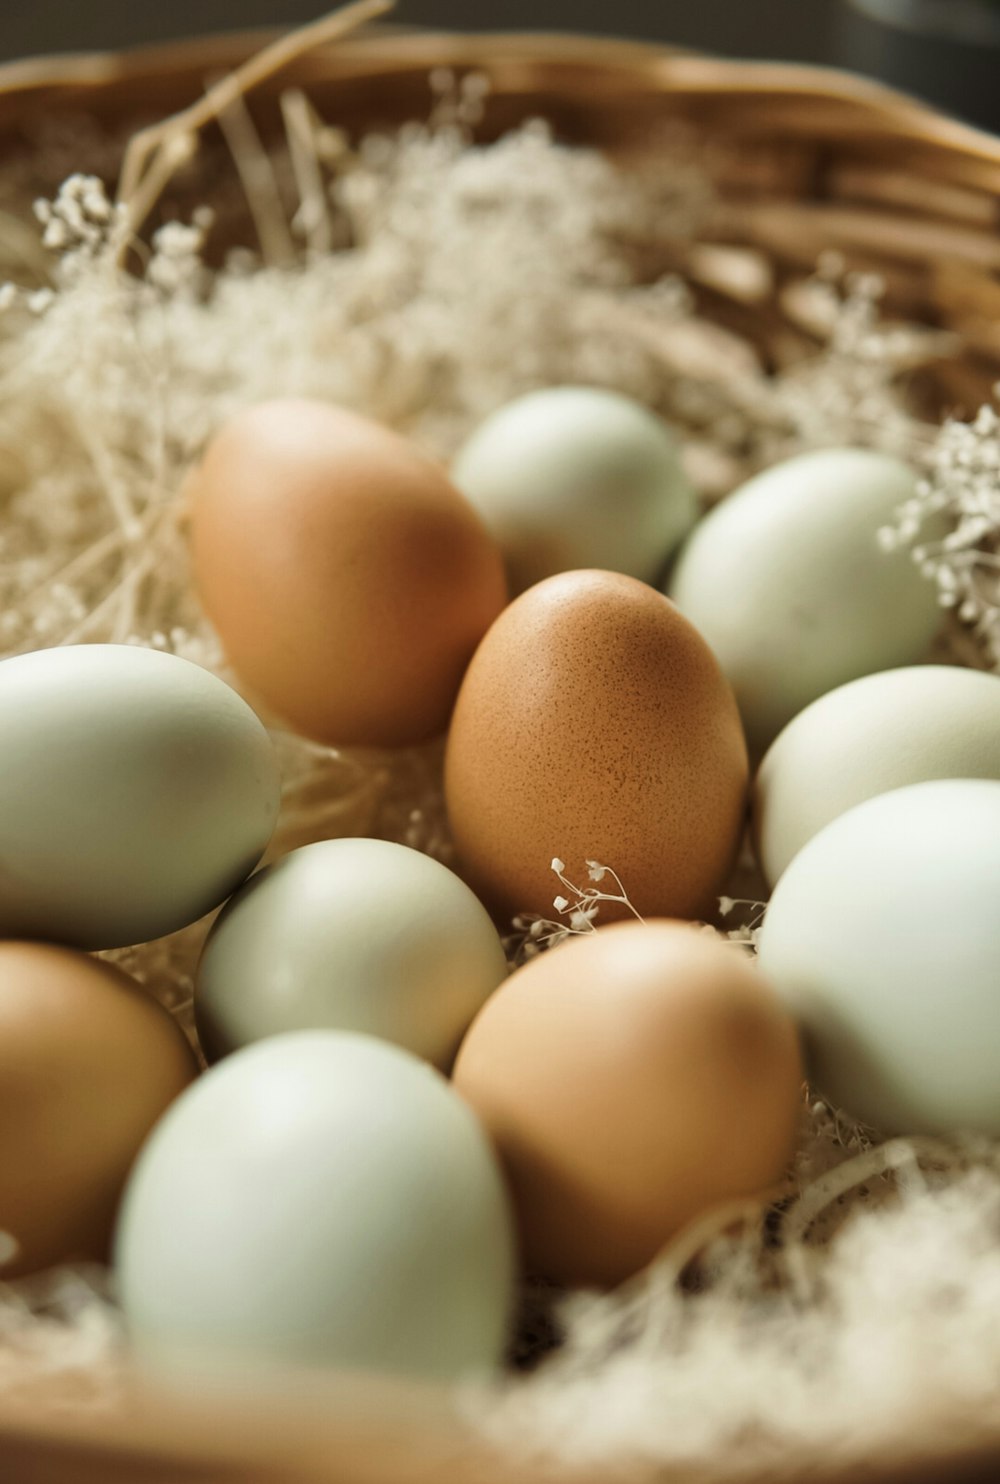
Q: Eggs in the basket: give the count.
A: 11